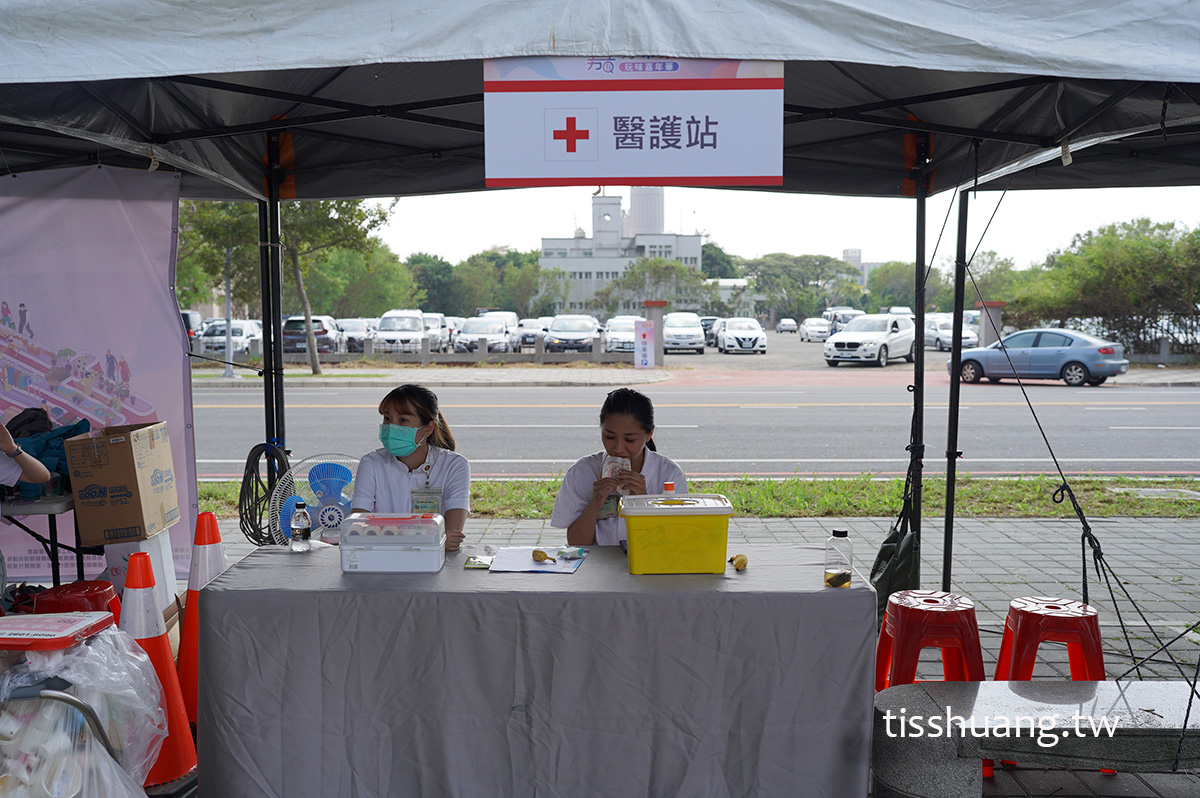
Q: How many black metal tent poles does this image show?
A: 4